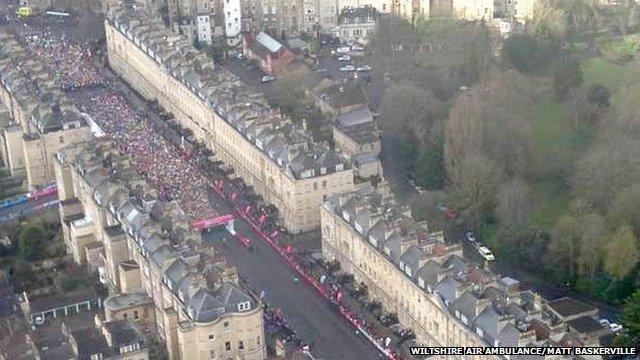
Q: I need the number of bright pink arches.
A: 1